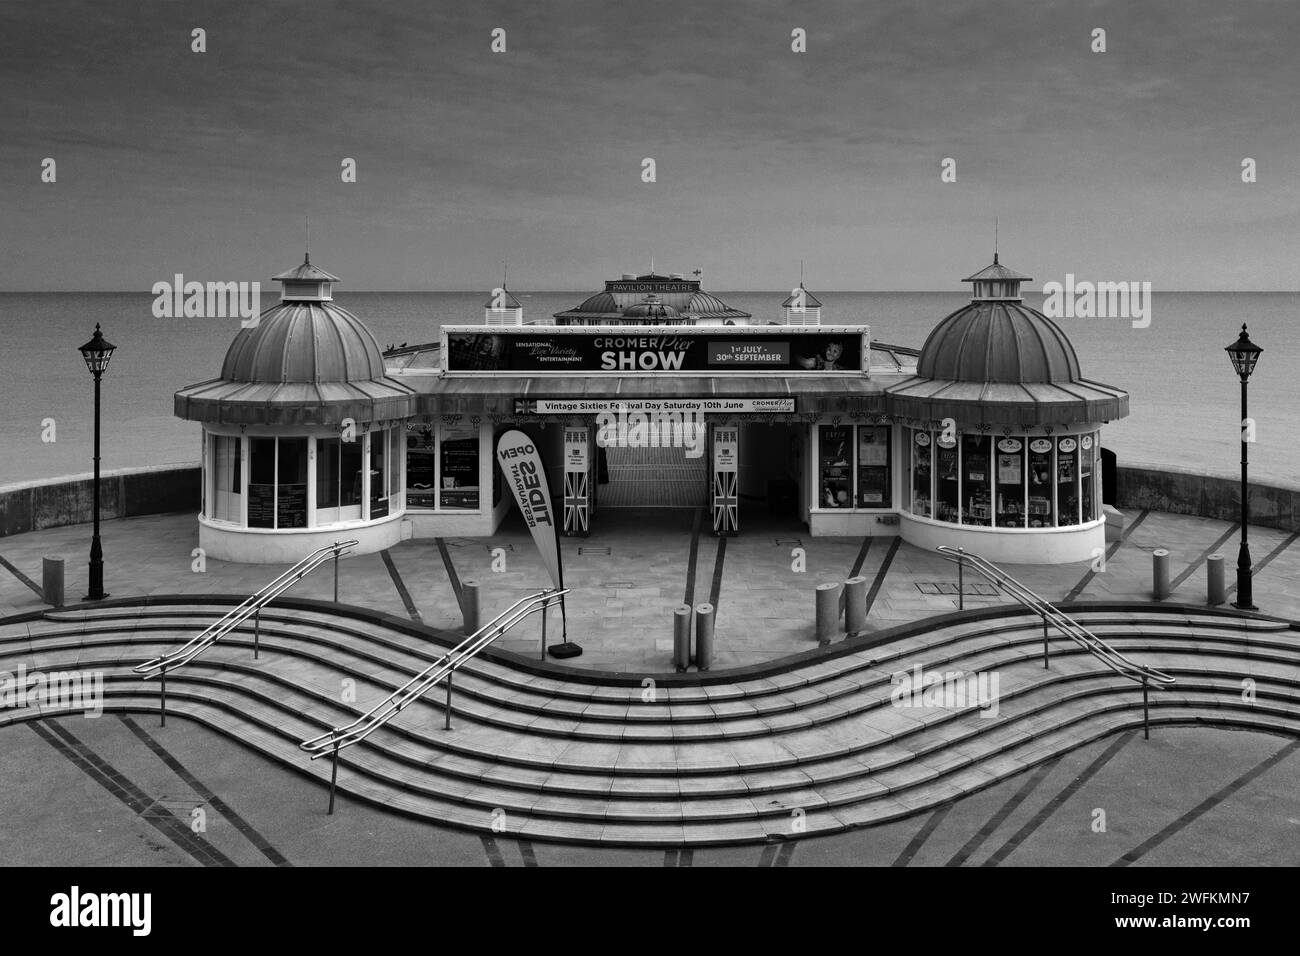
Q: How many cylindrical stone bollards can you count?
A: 8